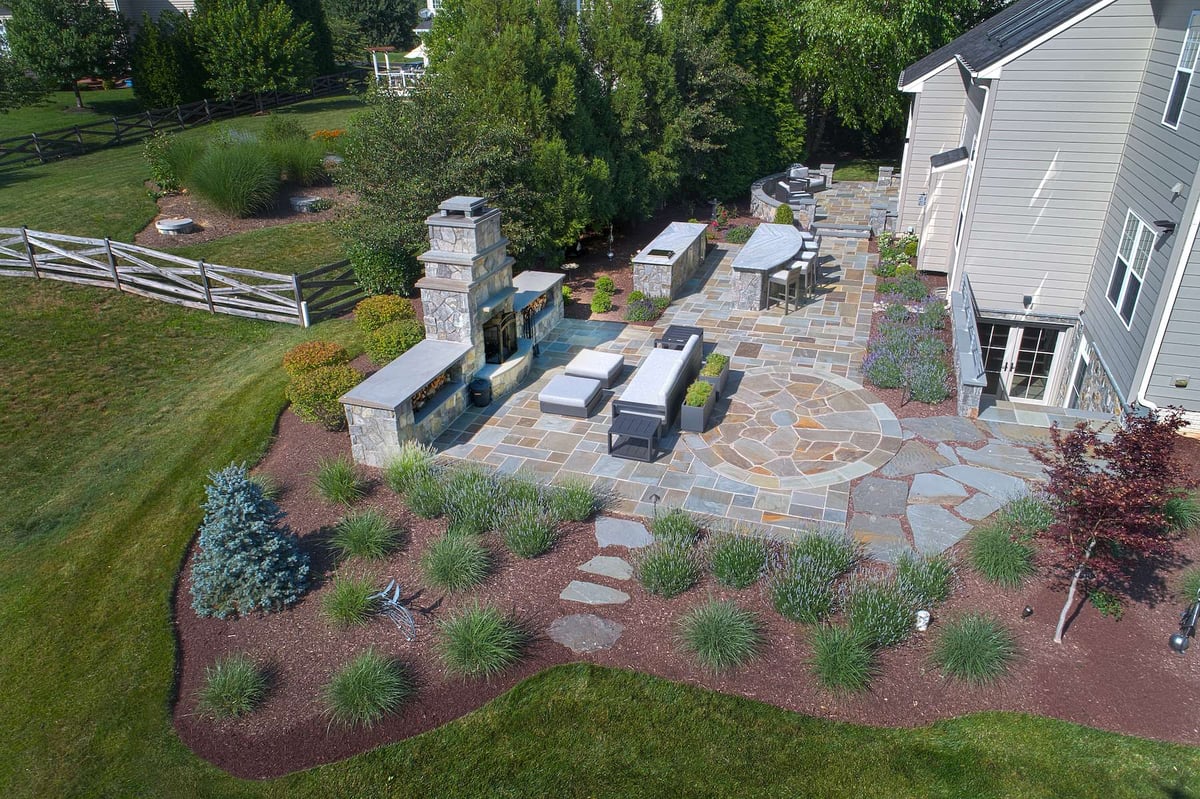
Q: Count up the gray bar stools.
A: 5